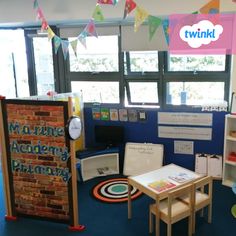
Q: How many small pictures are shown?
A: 6